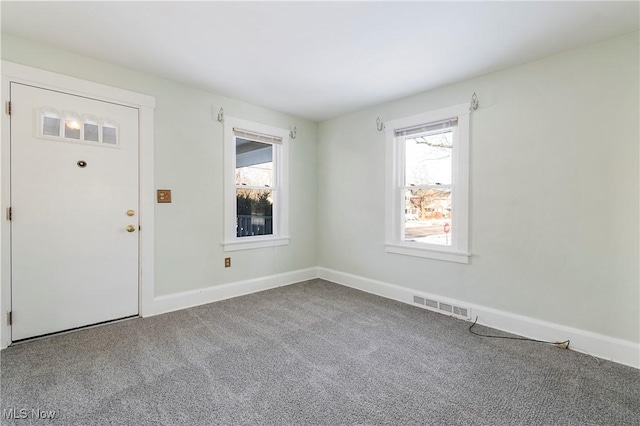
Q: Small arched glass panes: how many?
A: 4